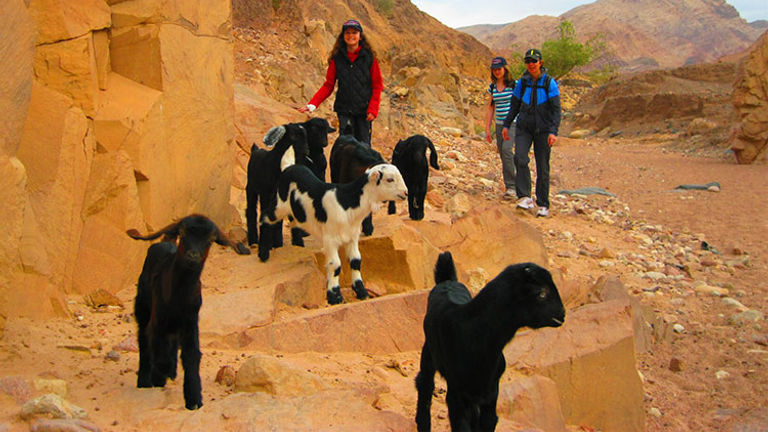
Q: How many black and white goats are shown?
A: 1